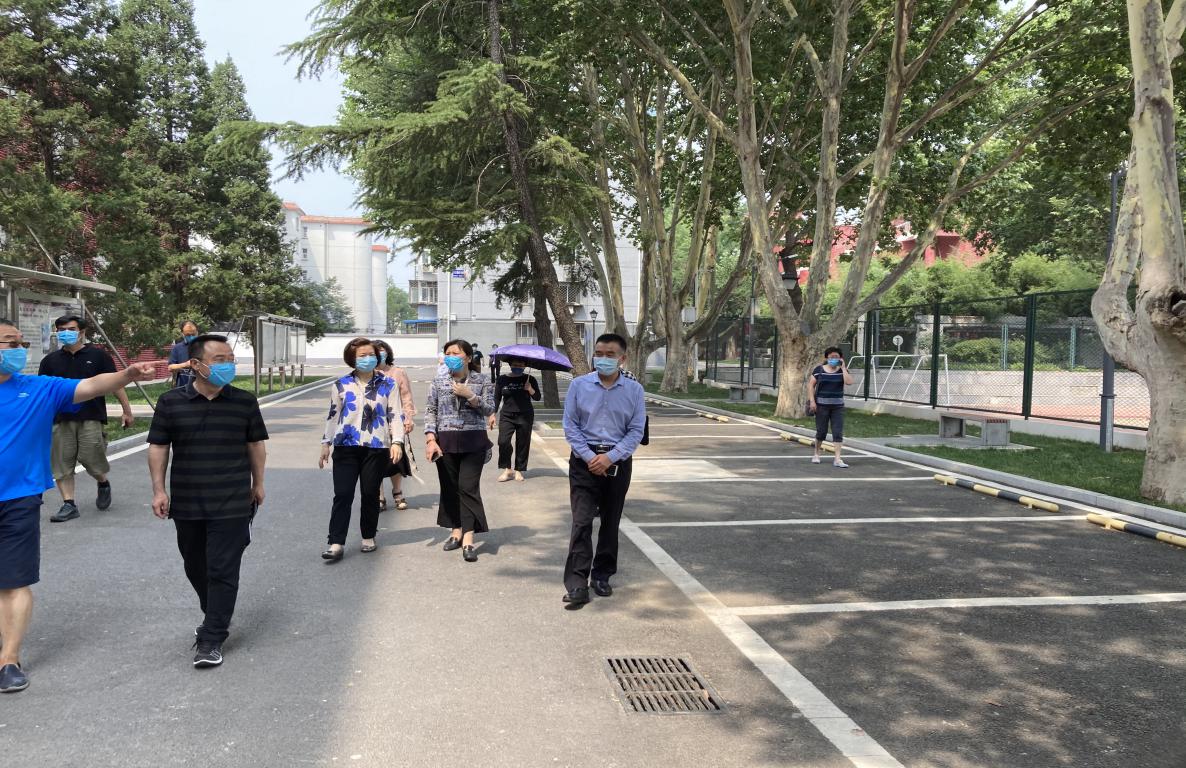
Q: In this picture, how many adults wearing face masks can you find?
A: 10